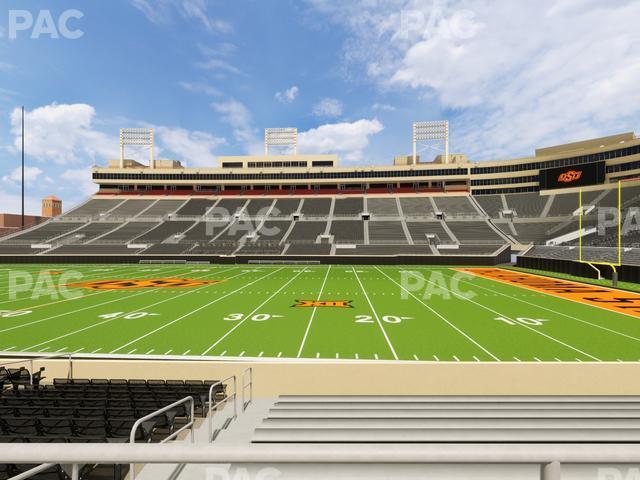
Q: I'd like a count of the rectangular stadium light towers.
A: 3